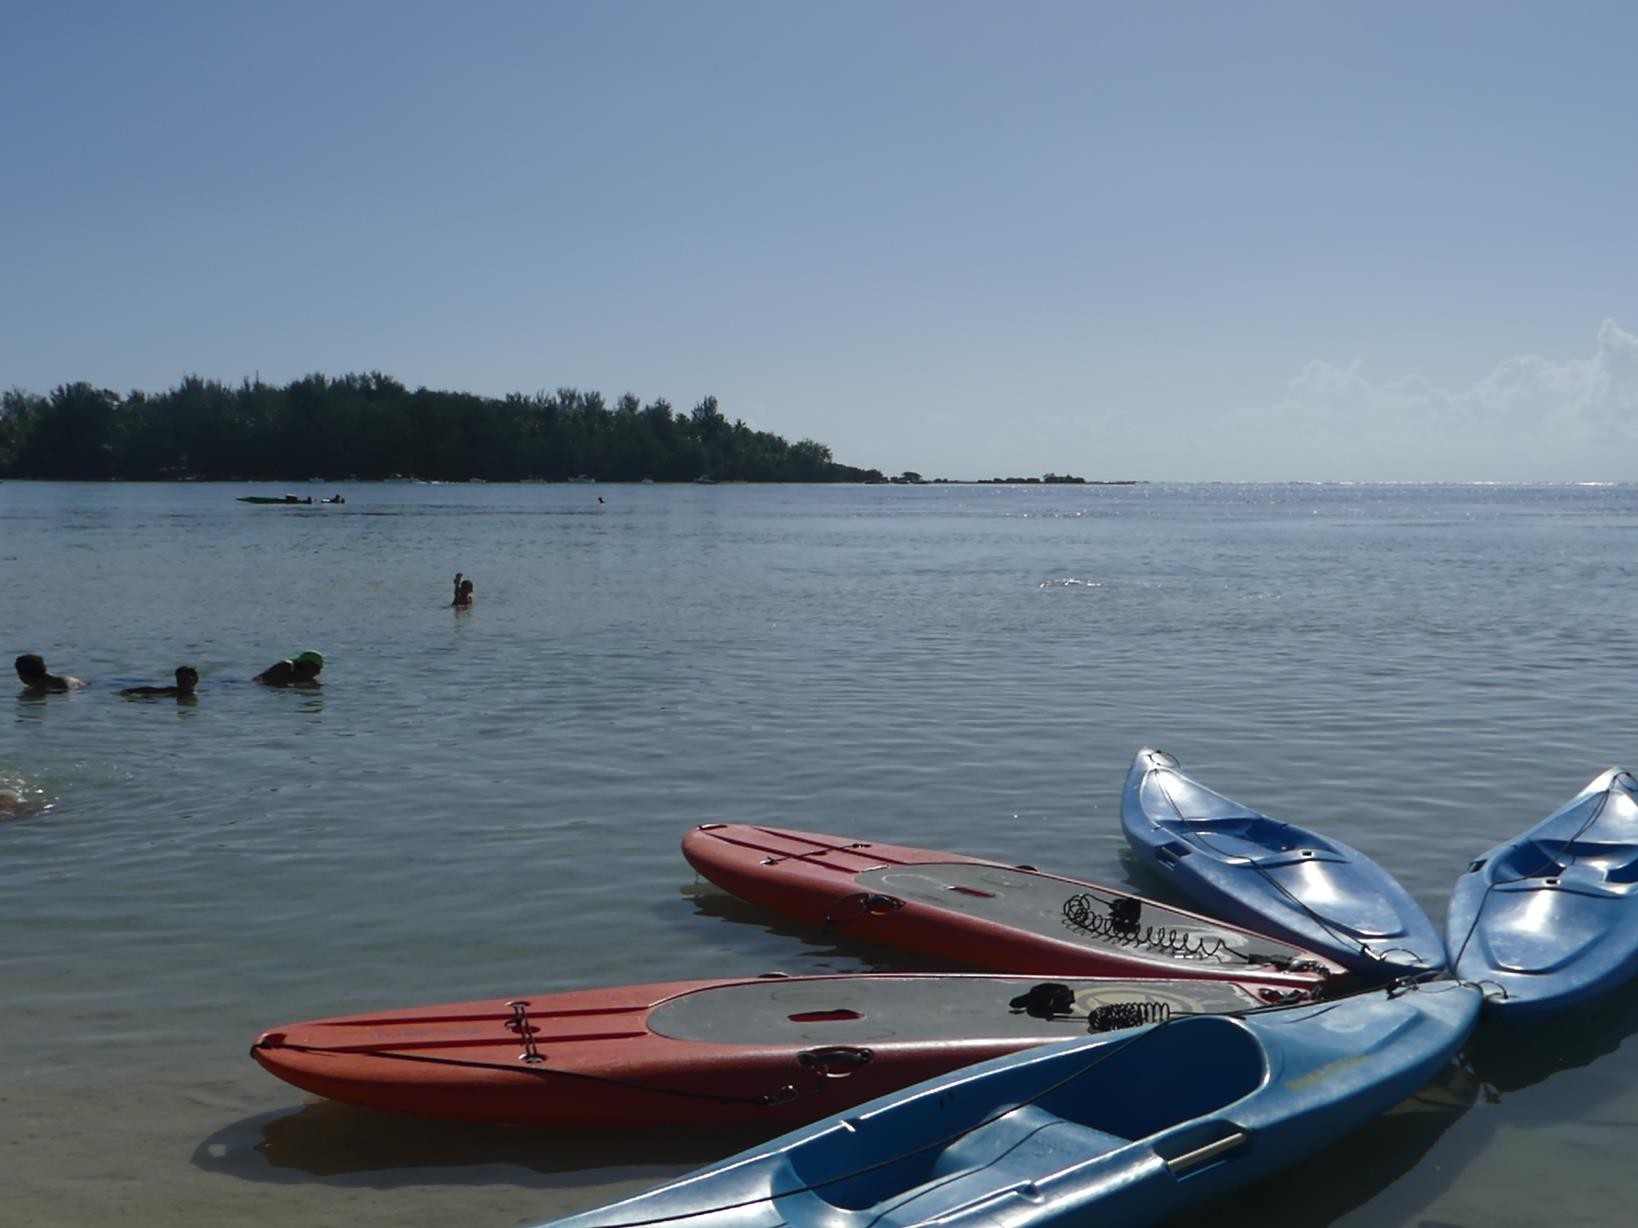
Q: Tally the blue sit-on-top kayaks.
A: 3